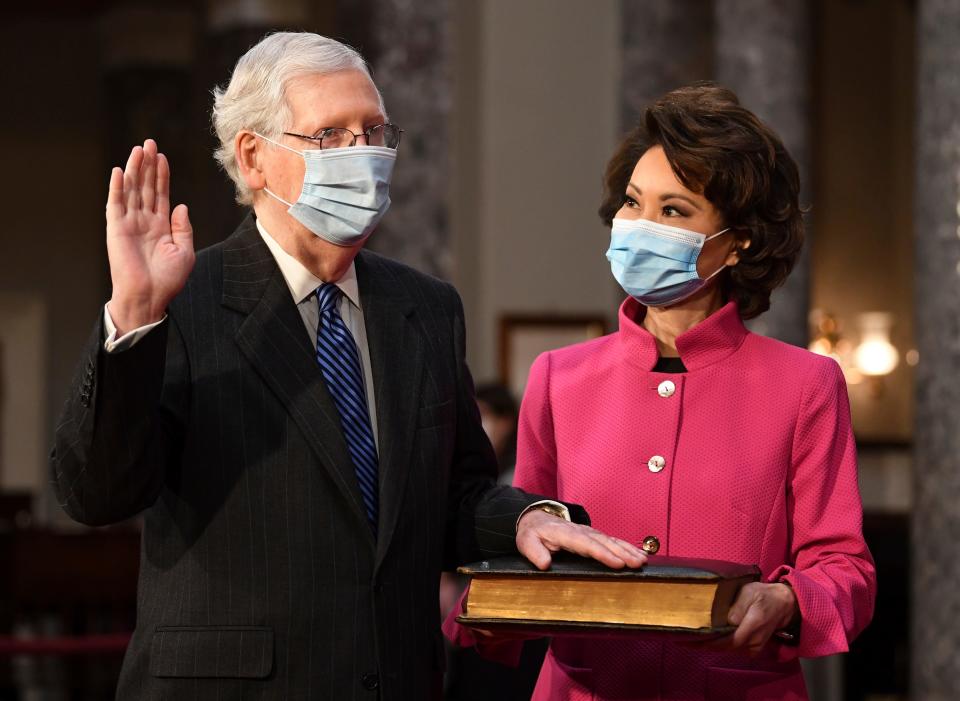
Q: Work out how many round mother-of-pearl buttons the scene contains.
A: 3